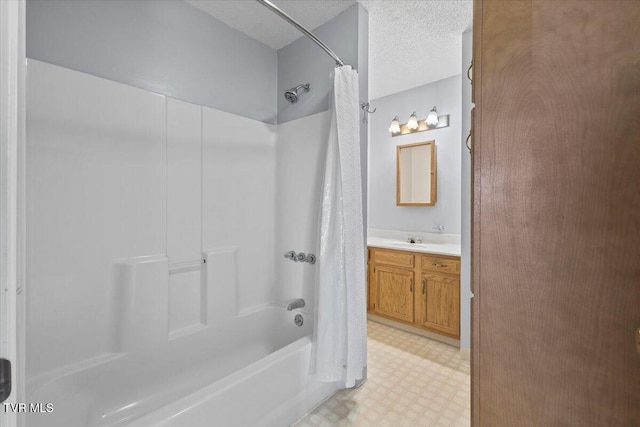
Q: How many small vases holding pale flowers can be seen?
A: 0